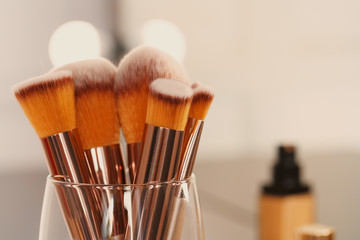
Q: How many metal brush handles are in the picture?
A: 5